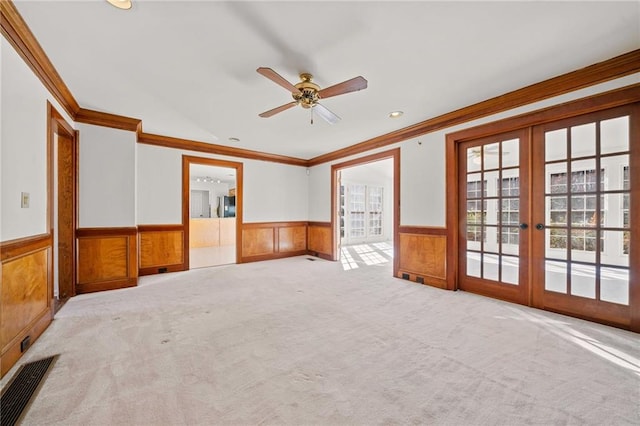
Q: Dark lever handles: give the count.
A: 2